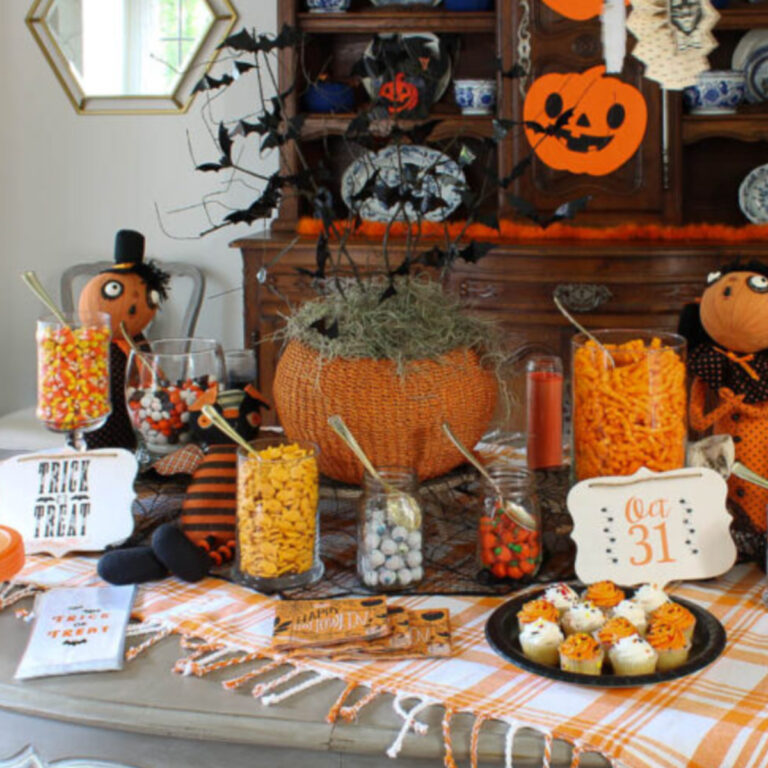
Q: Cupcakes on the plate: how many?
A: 12